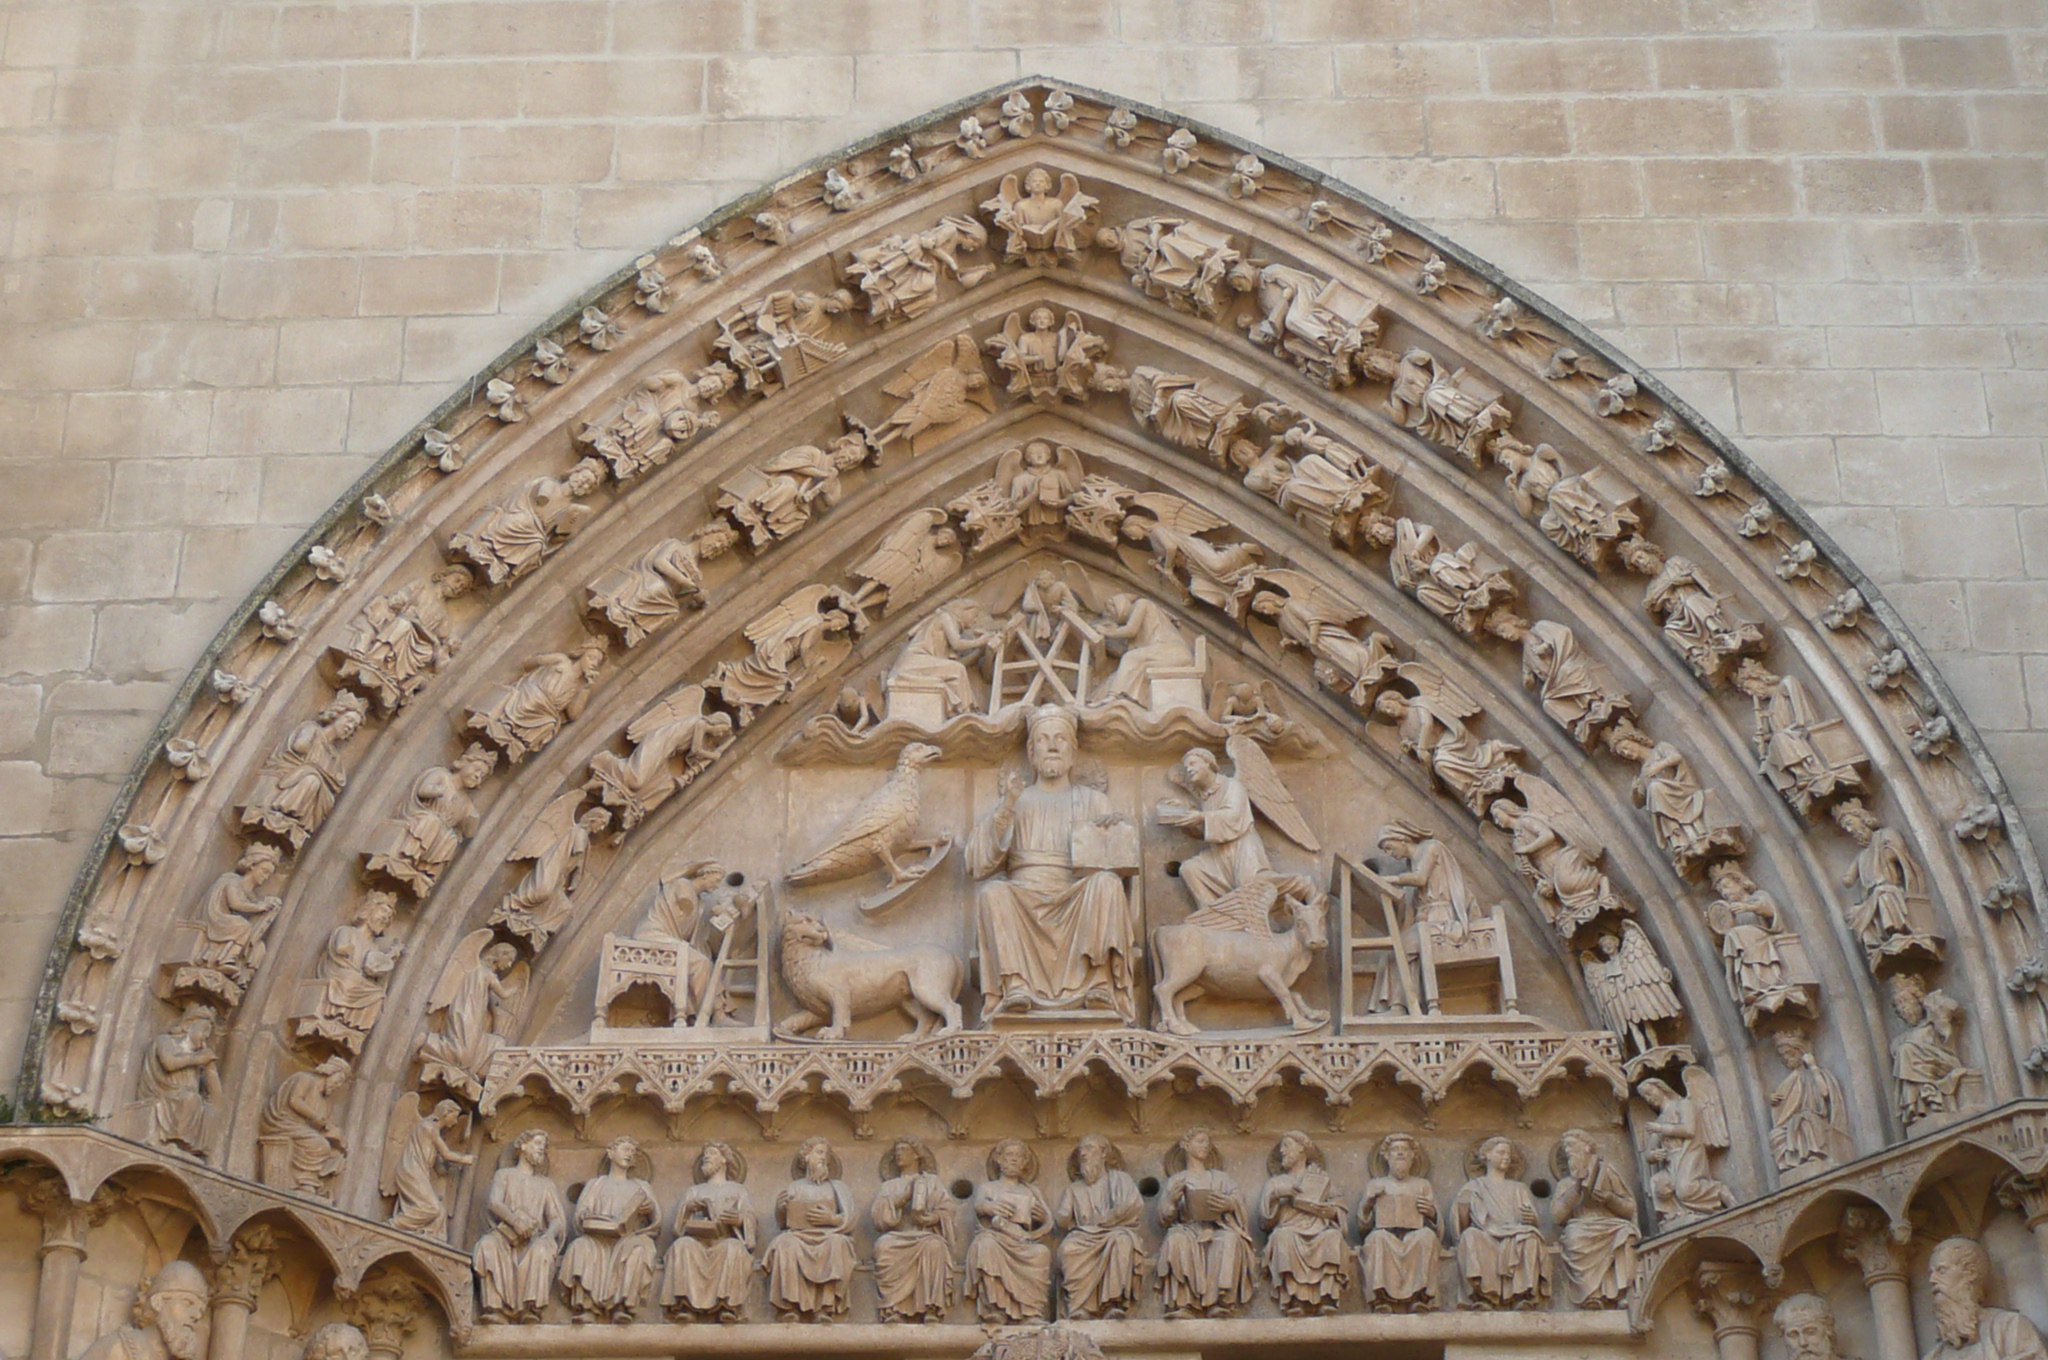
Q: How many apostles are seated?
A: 12